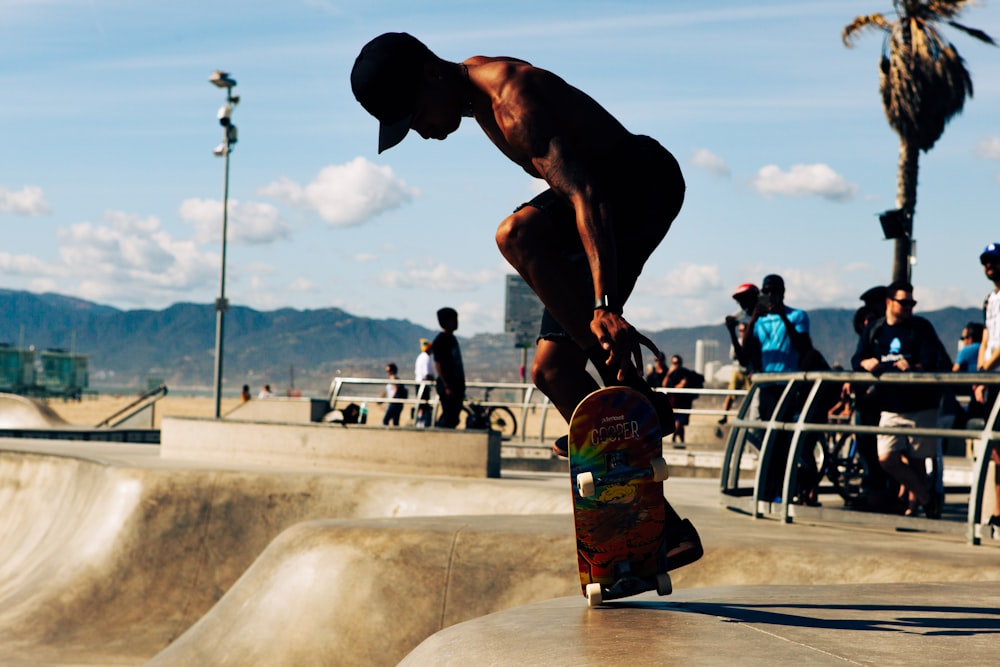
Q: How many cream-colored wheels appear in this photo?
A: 4